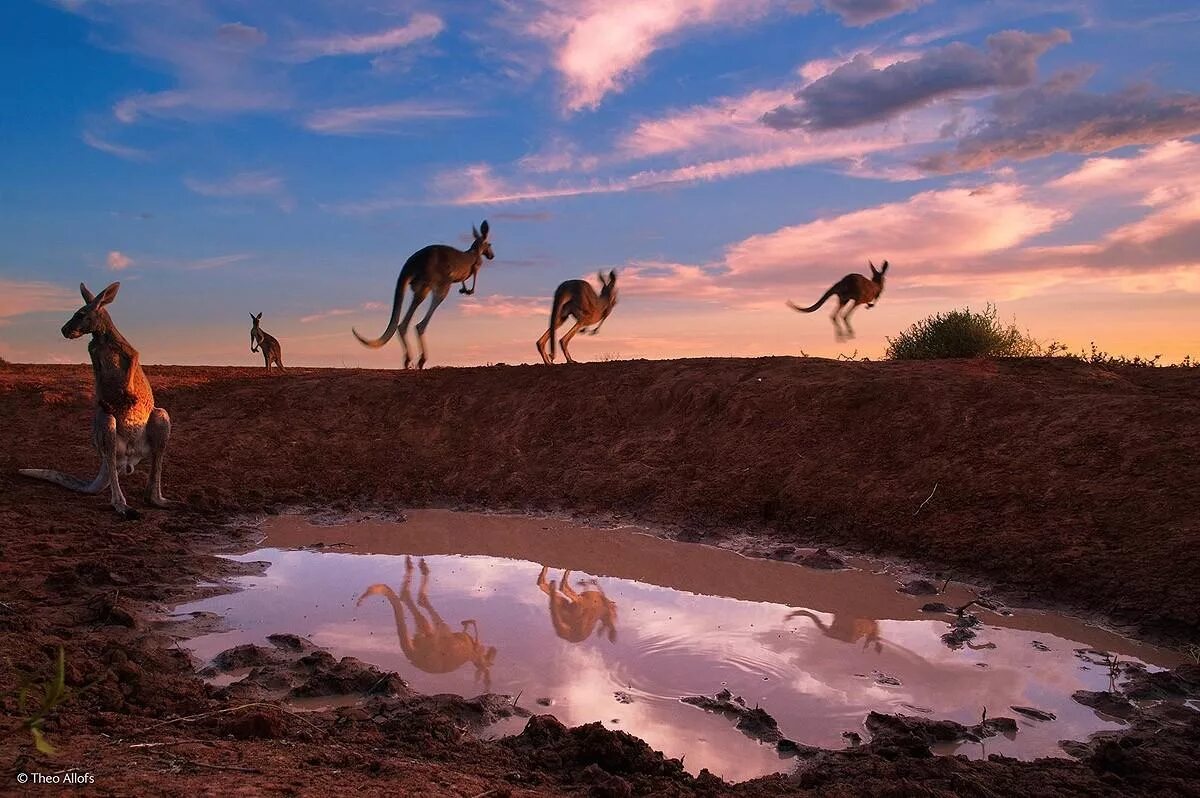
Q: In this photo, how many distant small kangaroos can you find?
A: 1